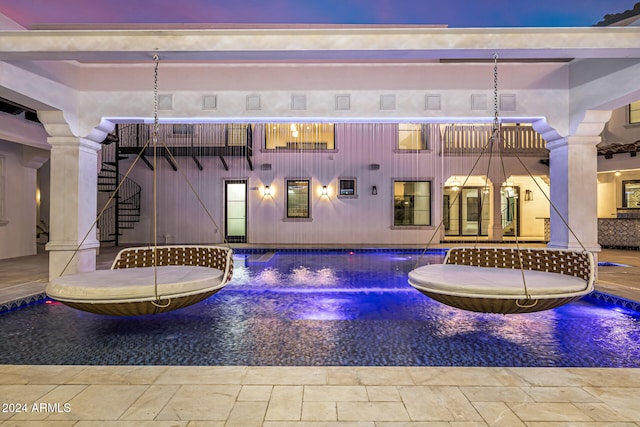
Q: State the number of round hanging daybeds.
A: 2